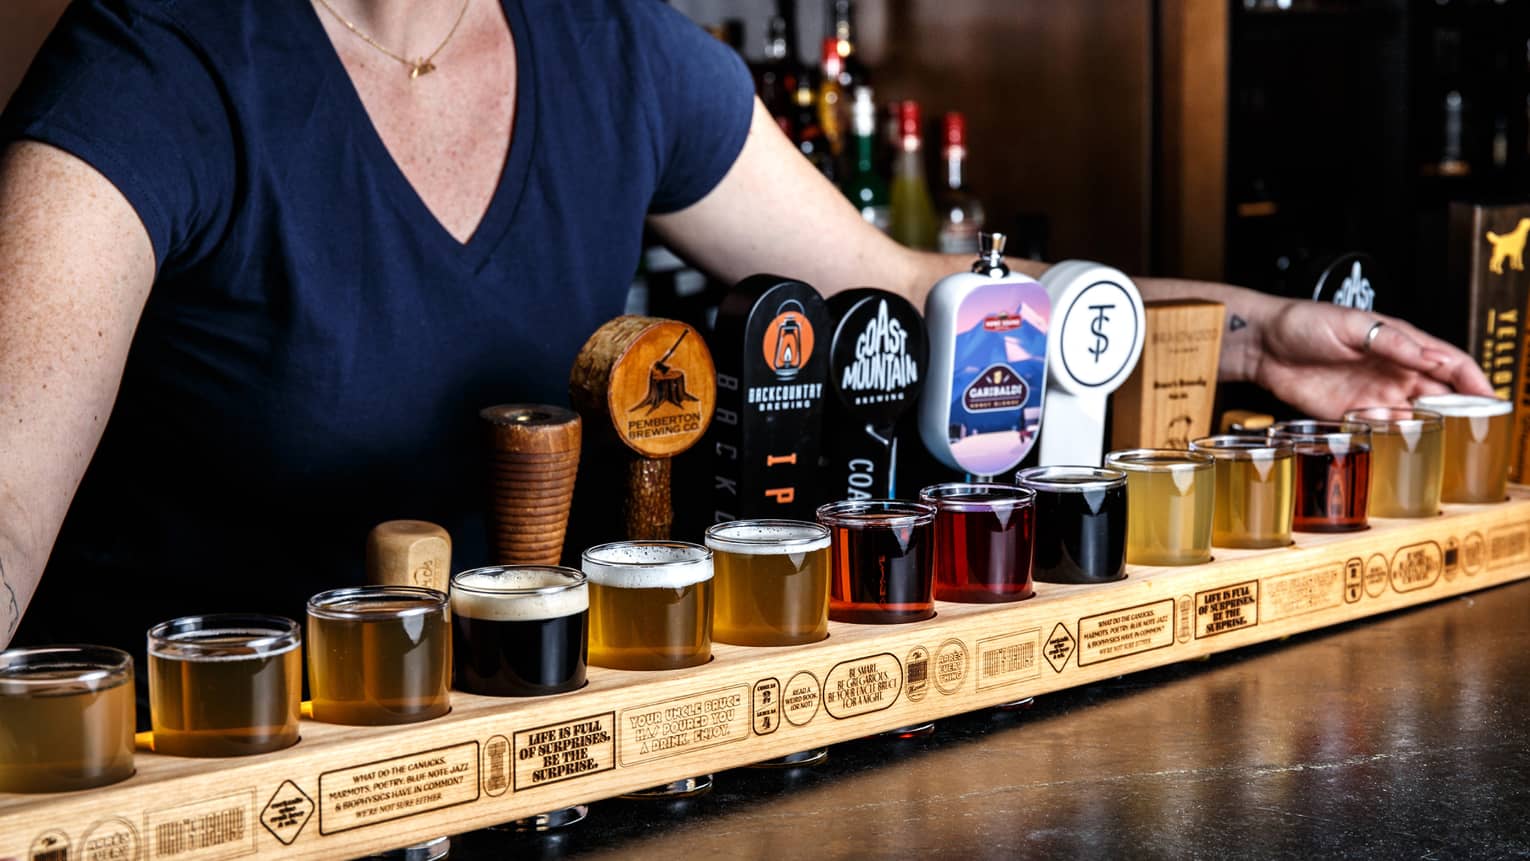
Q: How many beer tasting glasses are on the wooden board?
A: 14